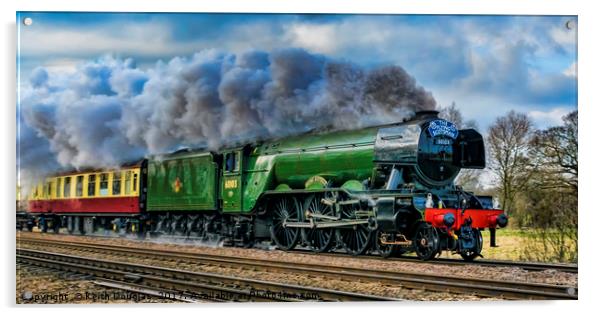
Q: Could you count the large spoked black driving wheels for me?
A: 3